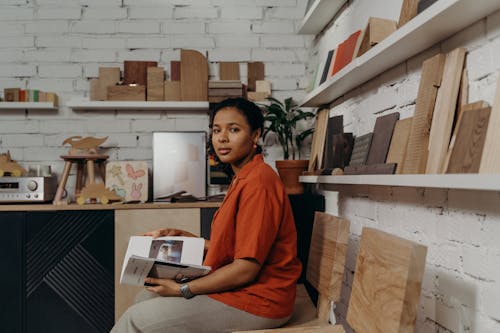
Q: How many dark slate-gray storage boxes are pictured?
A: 0